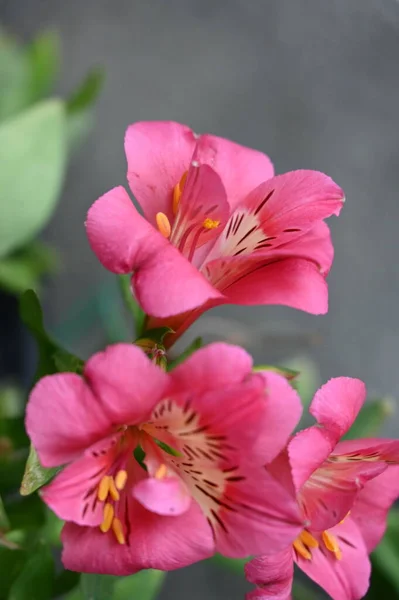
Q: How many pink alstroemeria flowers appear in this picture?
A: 3